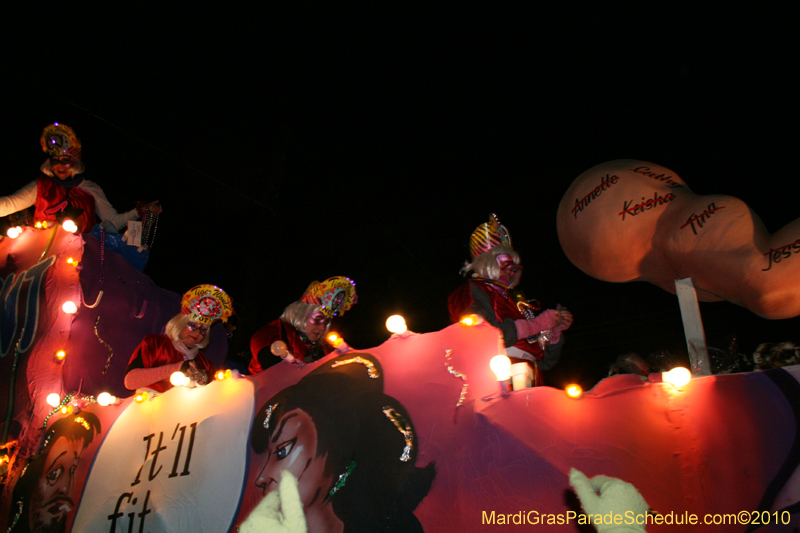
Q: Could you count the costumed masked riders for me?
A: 4